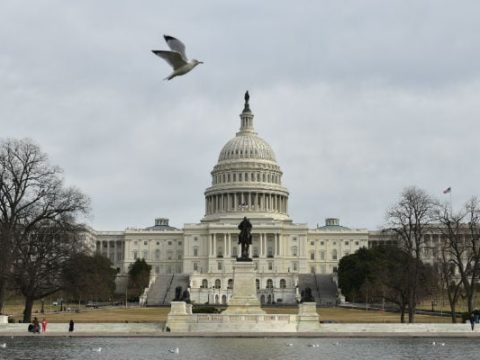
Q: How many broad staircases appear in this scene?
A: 2